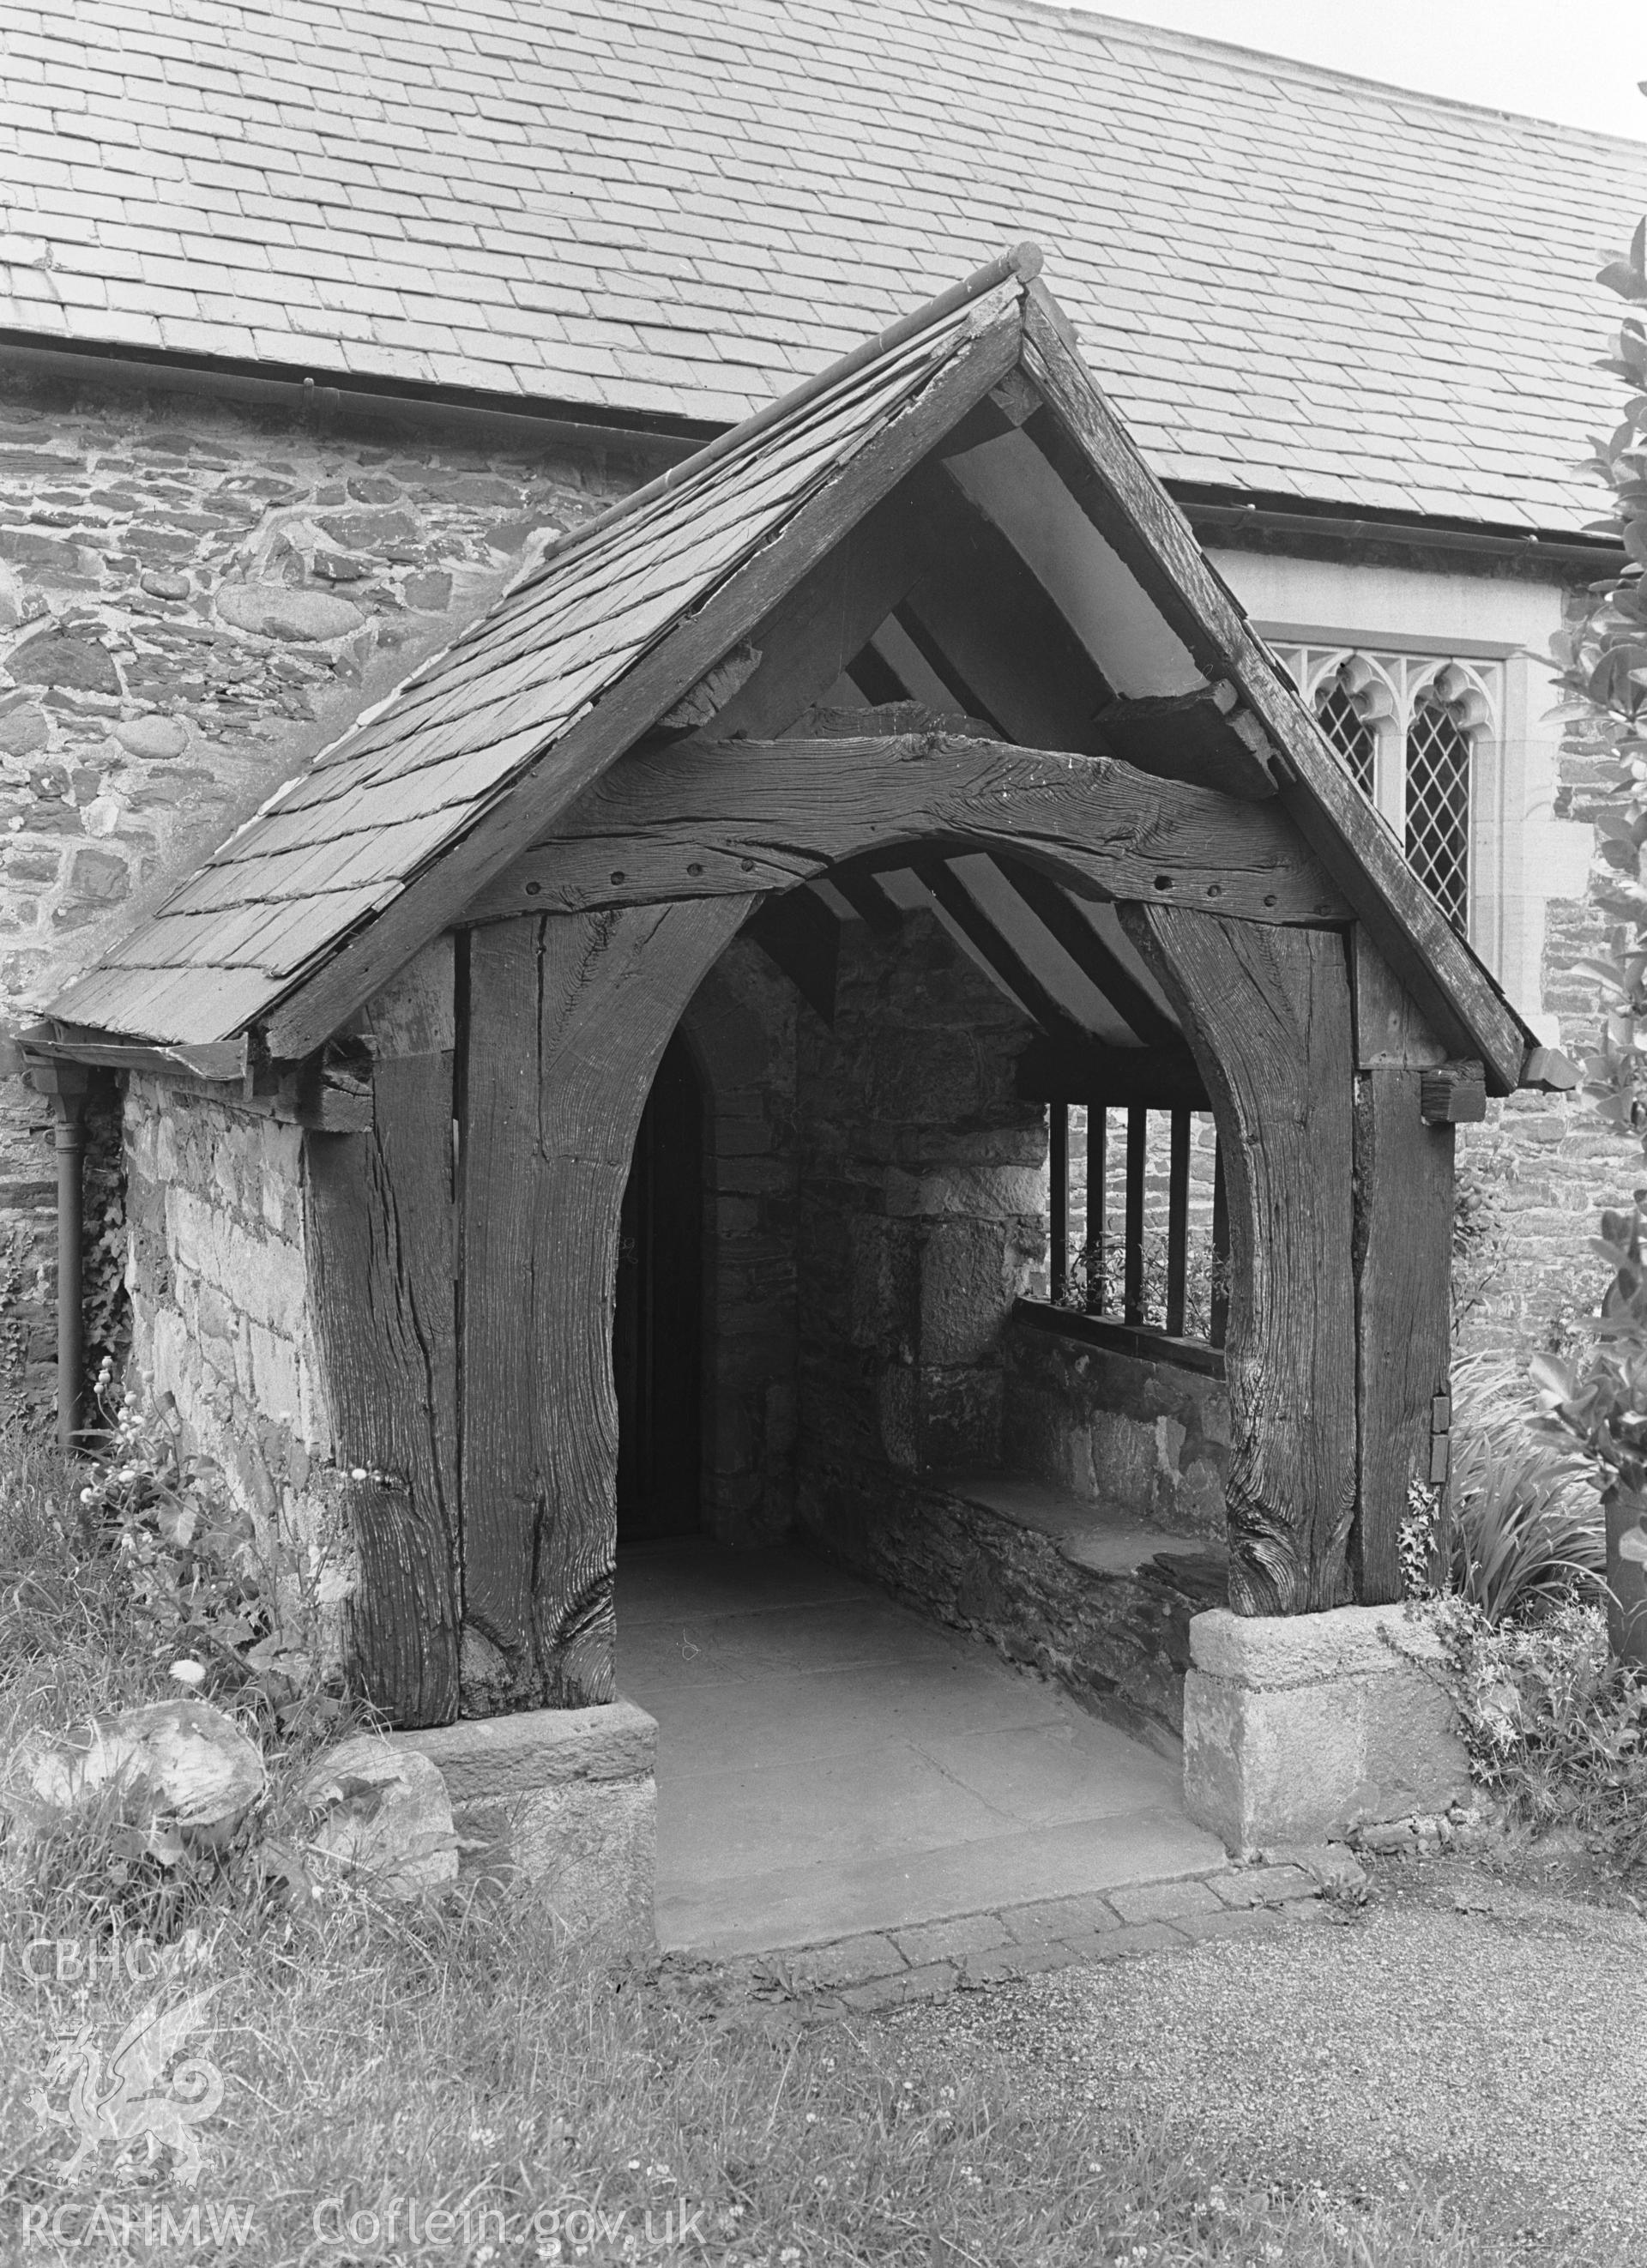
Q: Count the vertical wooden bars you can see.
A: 5